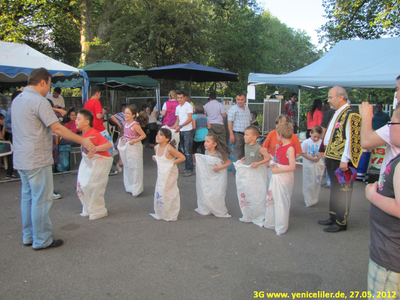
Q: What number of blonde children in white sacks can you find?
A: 1